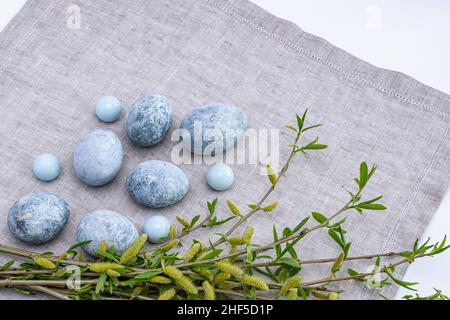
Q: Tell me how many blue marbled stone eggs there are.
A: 6